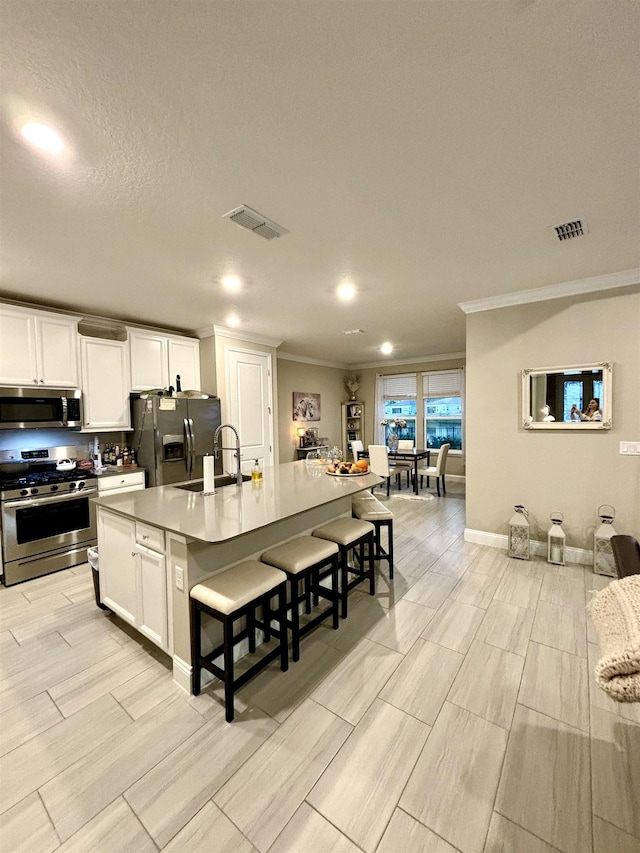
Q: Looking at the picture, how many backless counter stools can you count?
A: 4